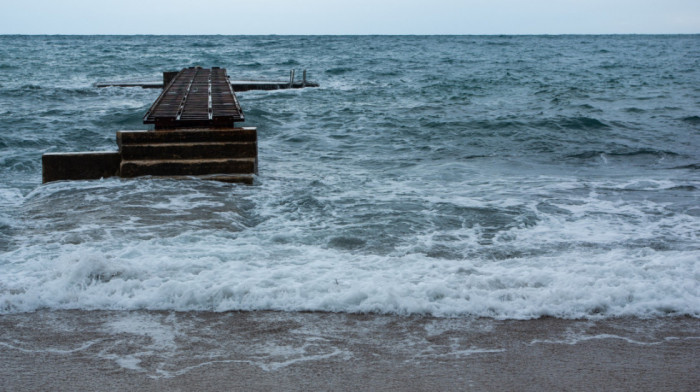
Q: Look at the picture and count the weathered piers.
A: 1